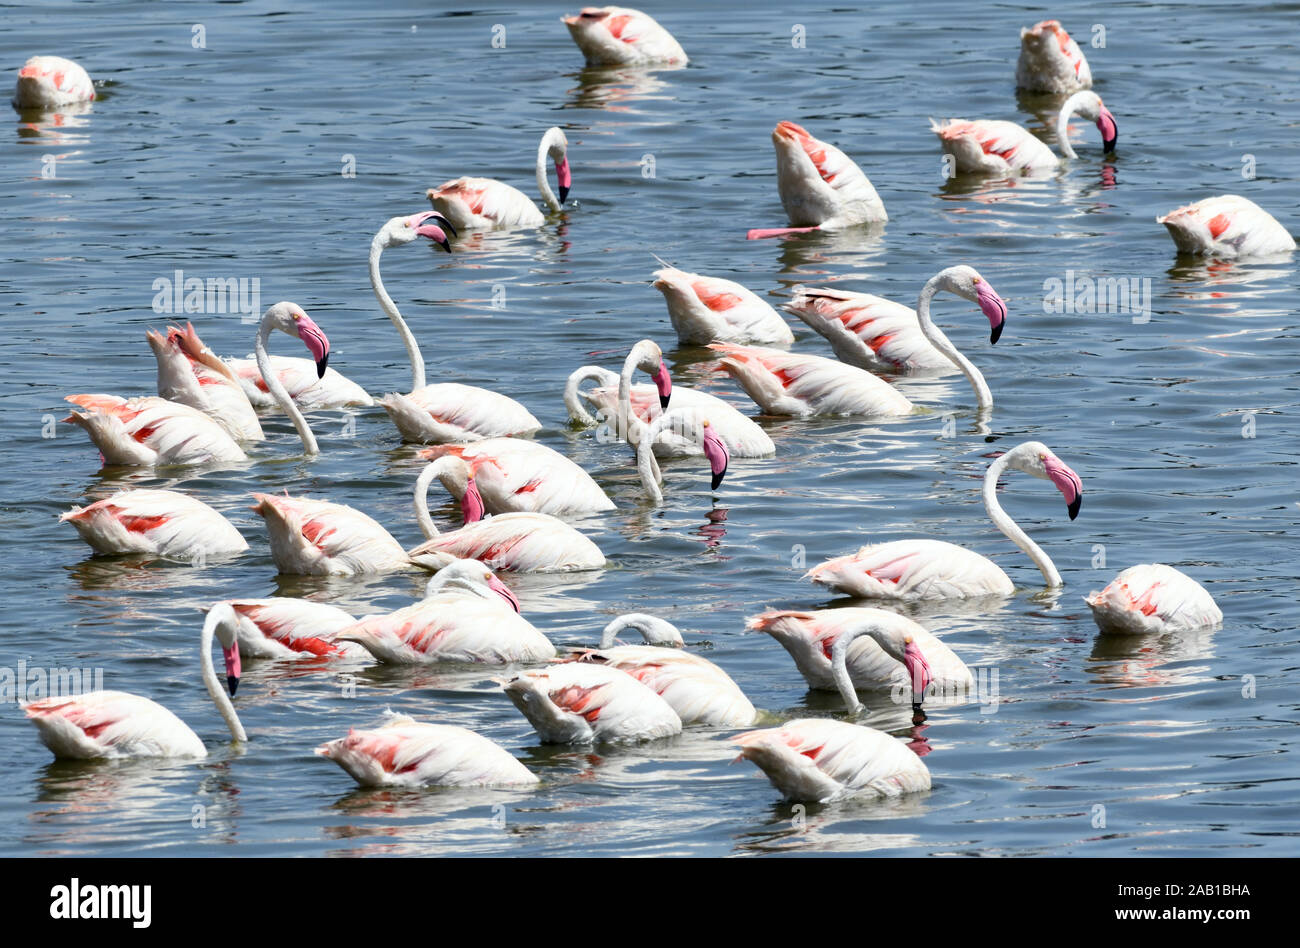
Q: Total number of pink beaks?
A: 12